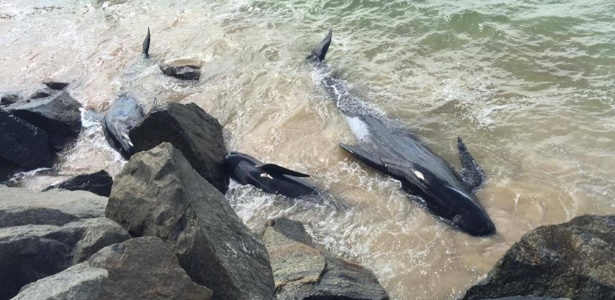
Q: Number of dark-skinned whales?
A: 3